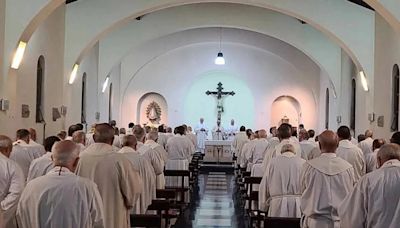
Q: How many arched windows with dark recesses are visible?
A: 6